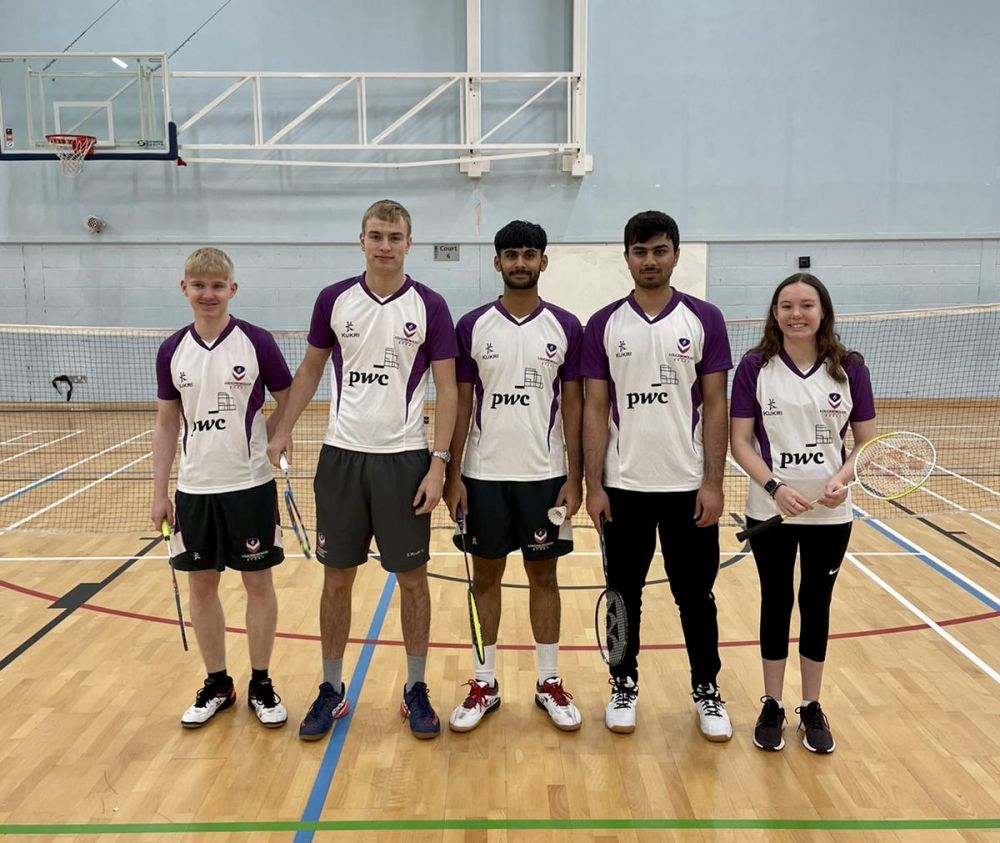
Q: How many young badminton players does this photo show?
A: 5